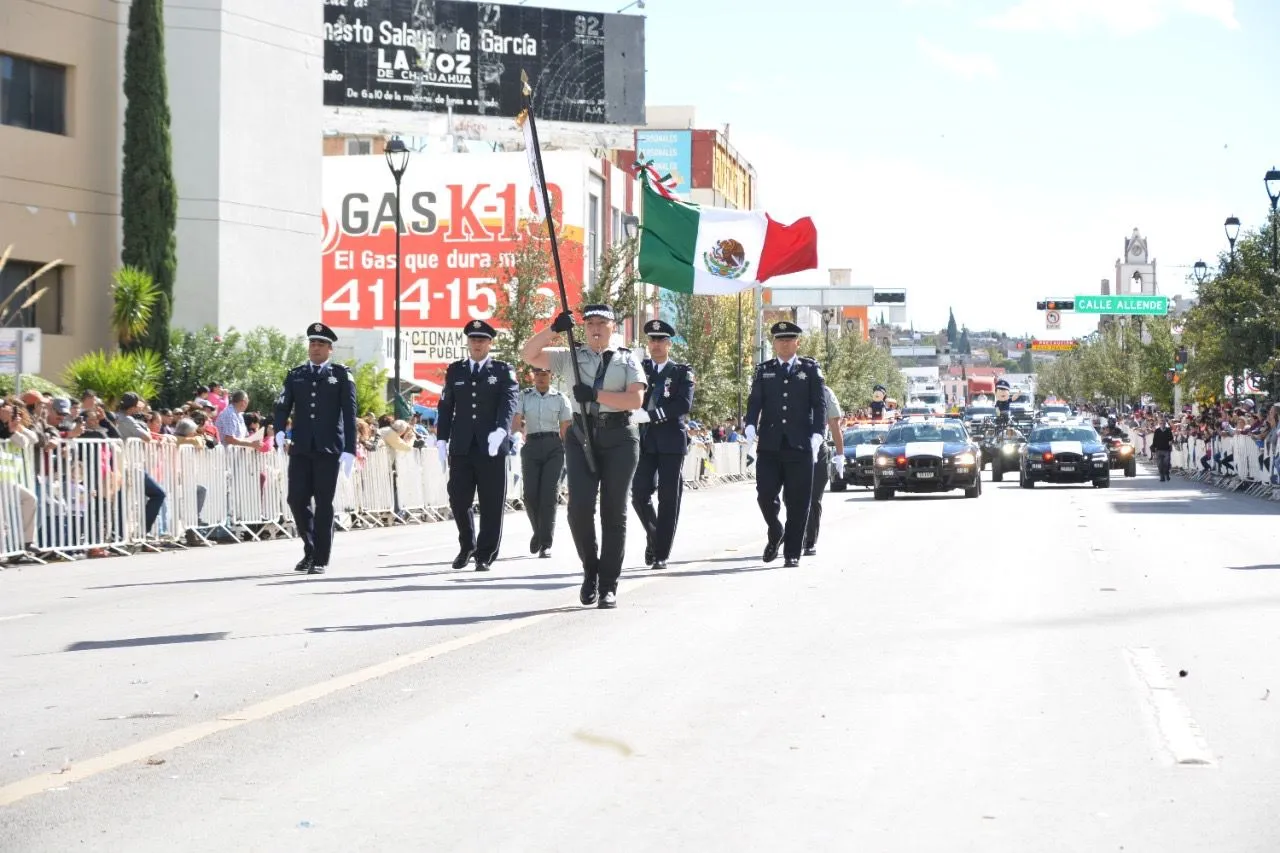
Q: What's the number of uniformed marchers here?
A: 7